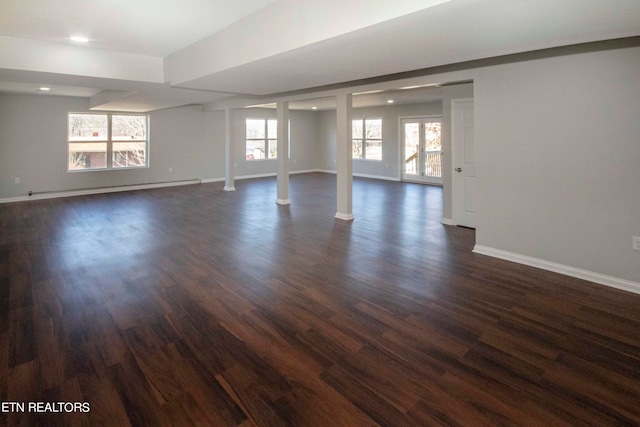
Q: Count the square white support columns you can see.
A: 3